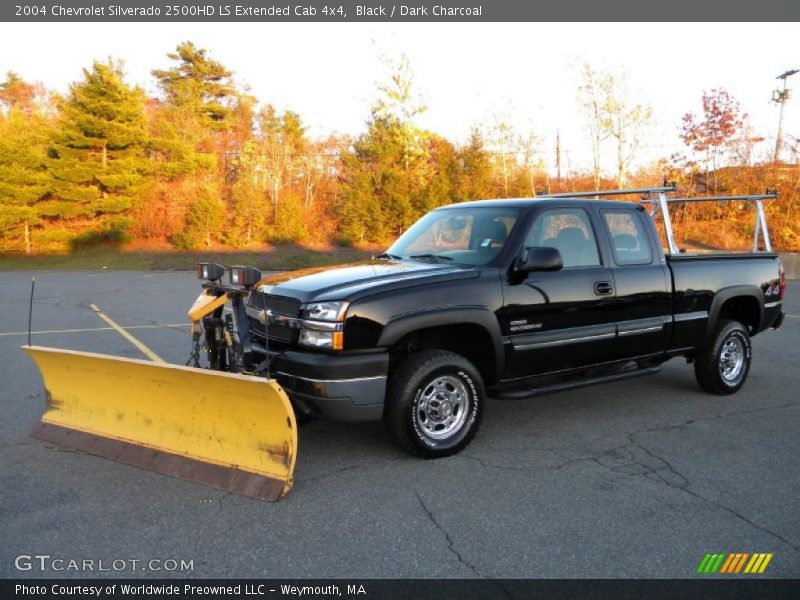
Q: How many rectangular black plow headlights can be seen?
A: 2